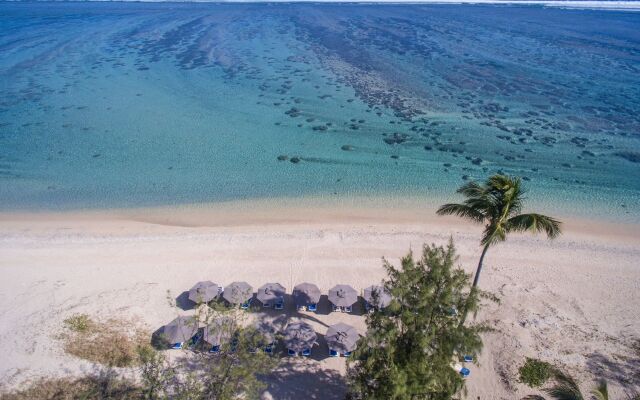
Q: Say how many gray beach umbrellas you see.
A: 11